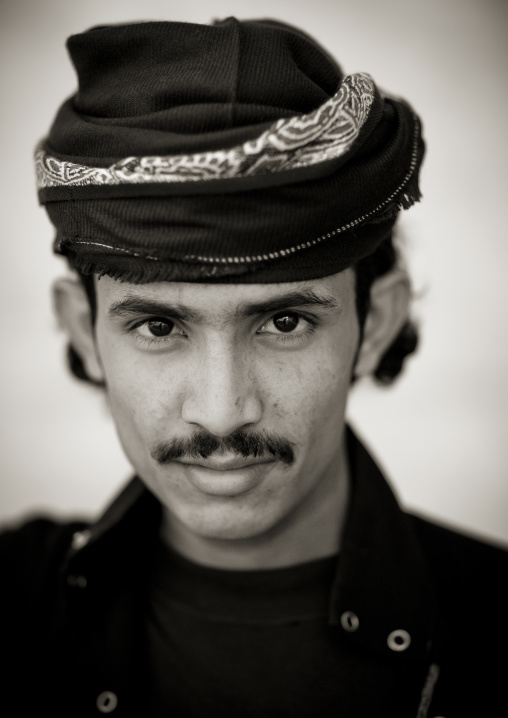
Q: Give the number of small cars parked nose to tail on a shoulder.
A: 0